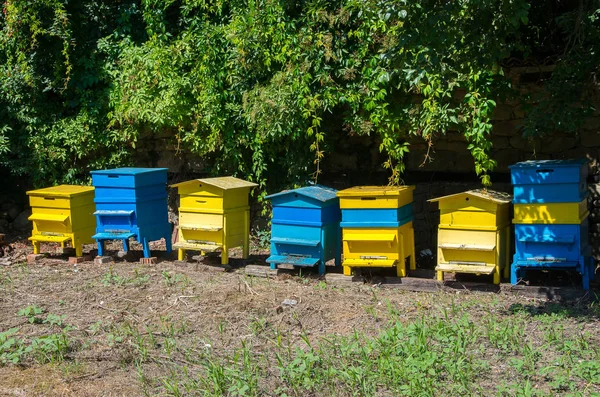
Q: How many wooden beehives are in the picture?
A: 7